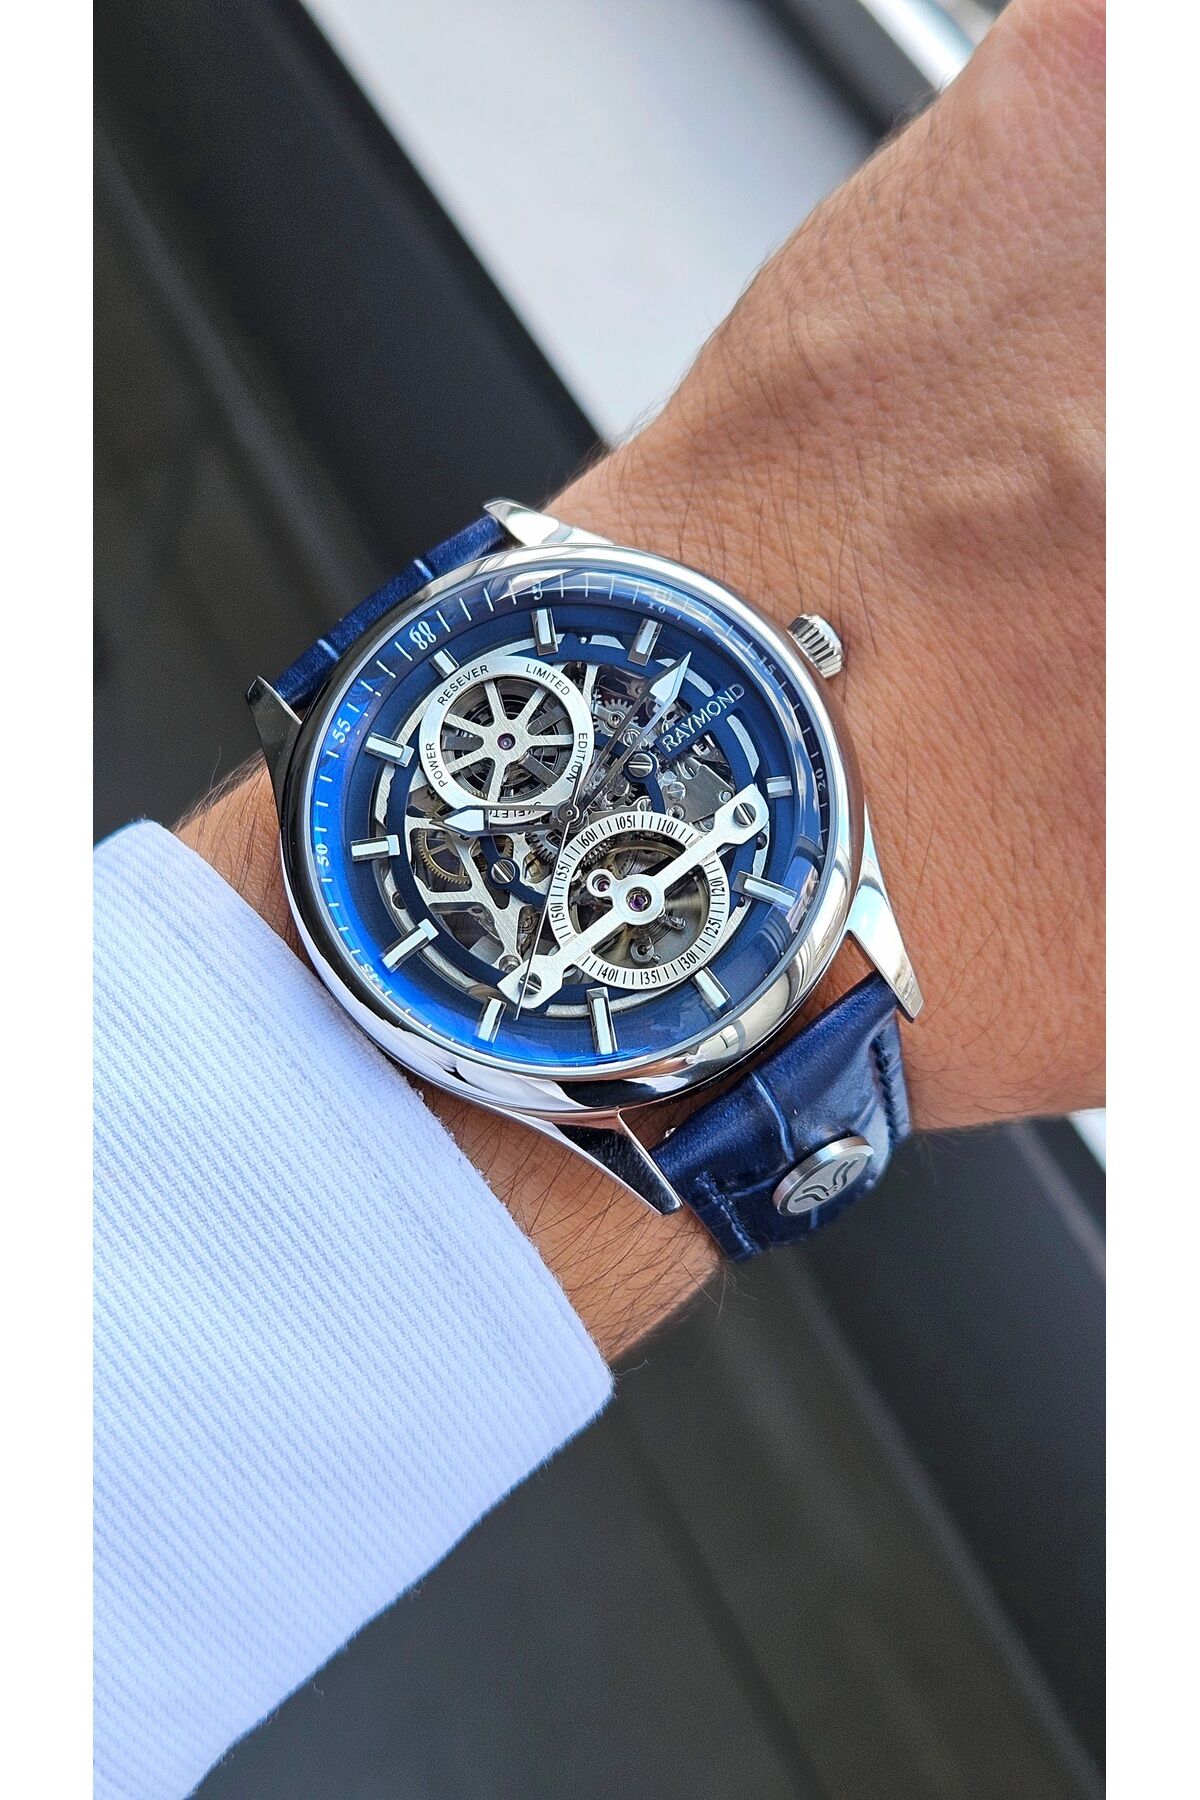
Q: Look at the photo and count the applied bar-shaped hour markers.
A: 11